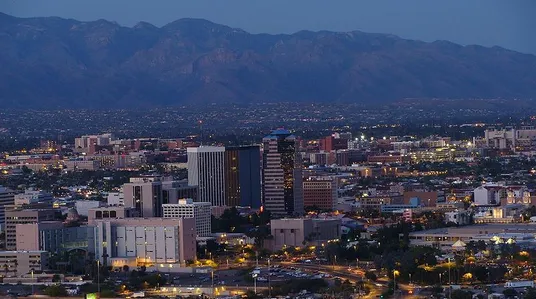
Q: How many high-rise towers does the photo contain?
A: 3